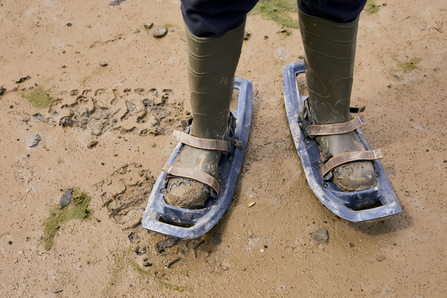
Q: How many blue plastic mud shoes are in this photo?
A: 2